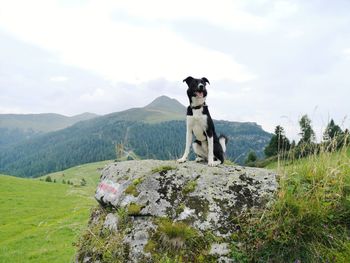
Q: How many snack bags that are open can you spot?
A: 0